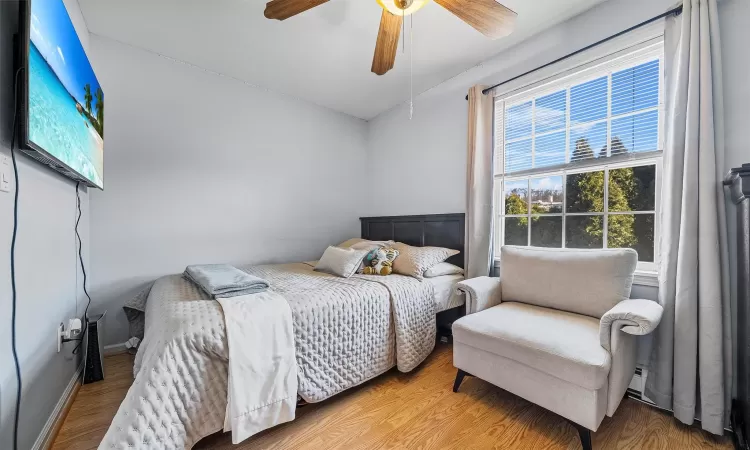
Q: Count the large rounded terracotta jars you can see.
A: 0